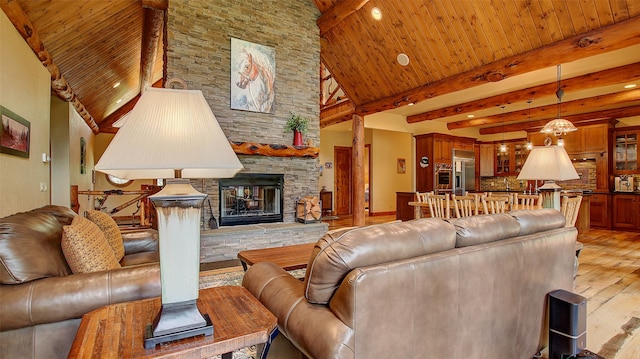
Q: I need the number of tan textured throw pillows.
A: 2